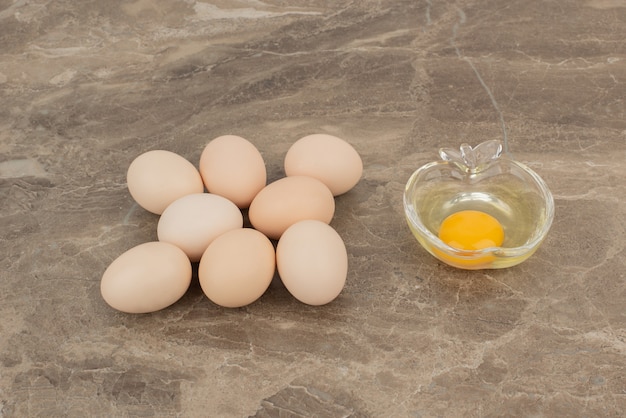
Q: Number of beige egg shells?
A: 8